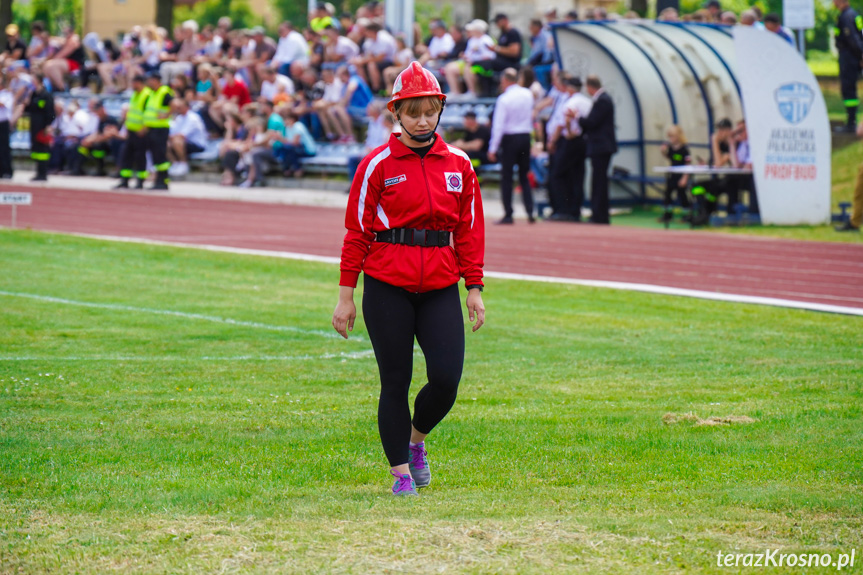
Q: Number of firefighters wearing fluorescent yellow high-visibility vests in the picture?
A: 2